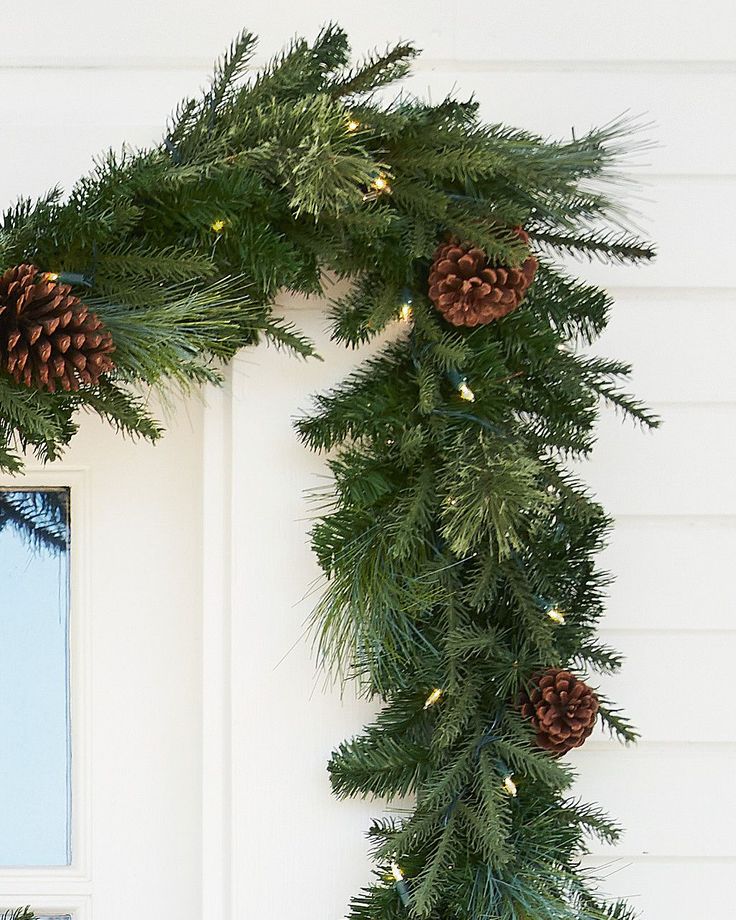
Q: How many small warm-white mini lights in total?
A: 10